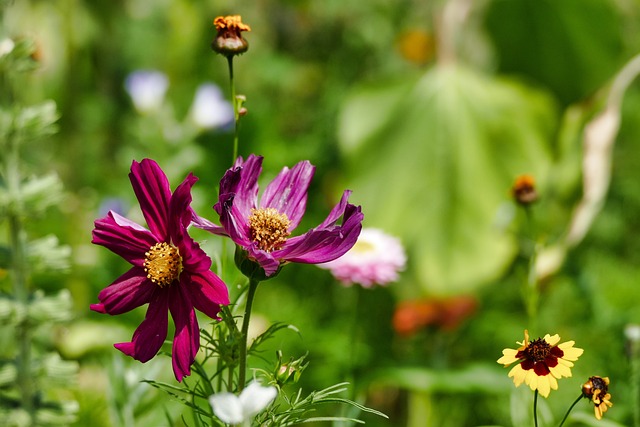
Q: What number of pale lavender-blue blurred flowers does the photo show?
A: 2